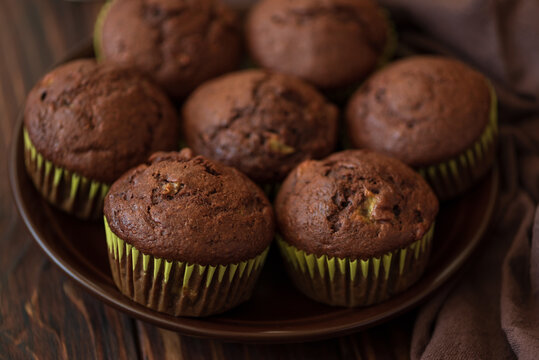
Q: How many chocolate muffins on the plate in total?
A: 7